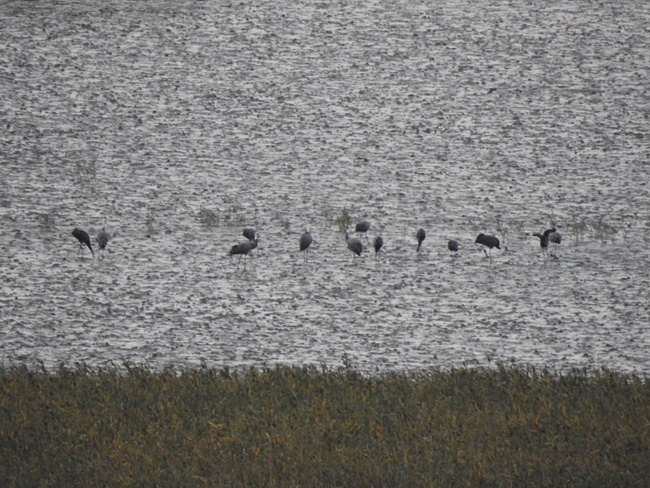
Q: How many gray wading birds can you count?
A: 13